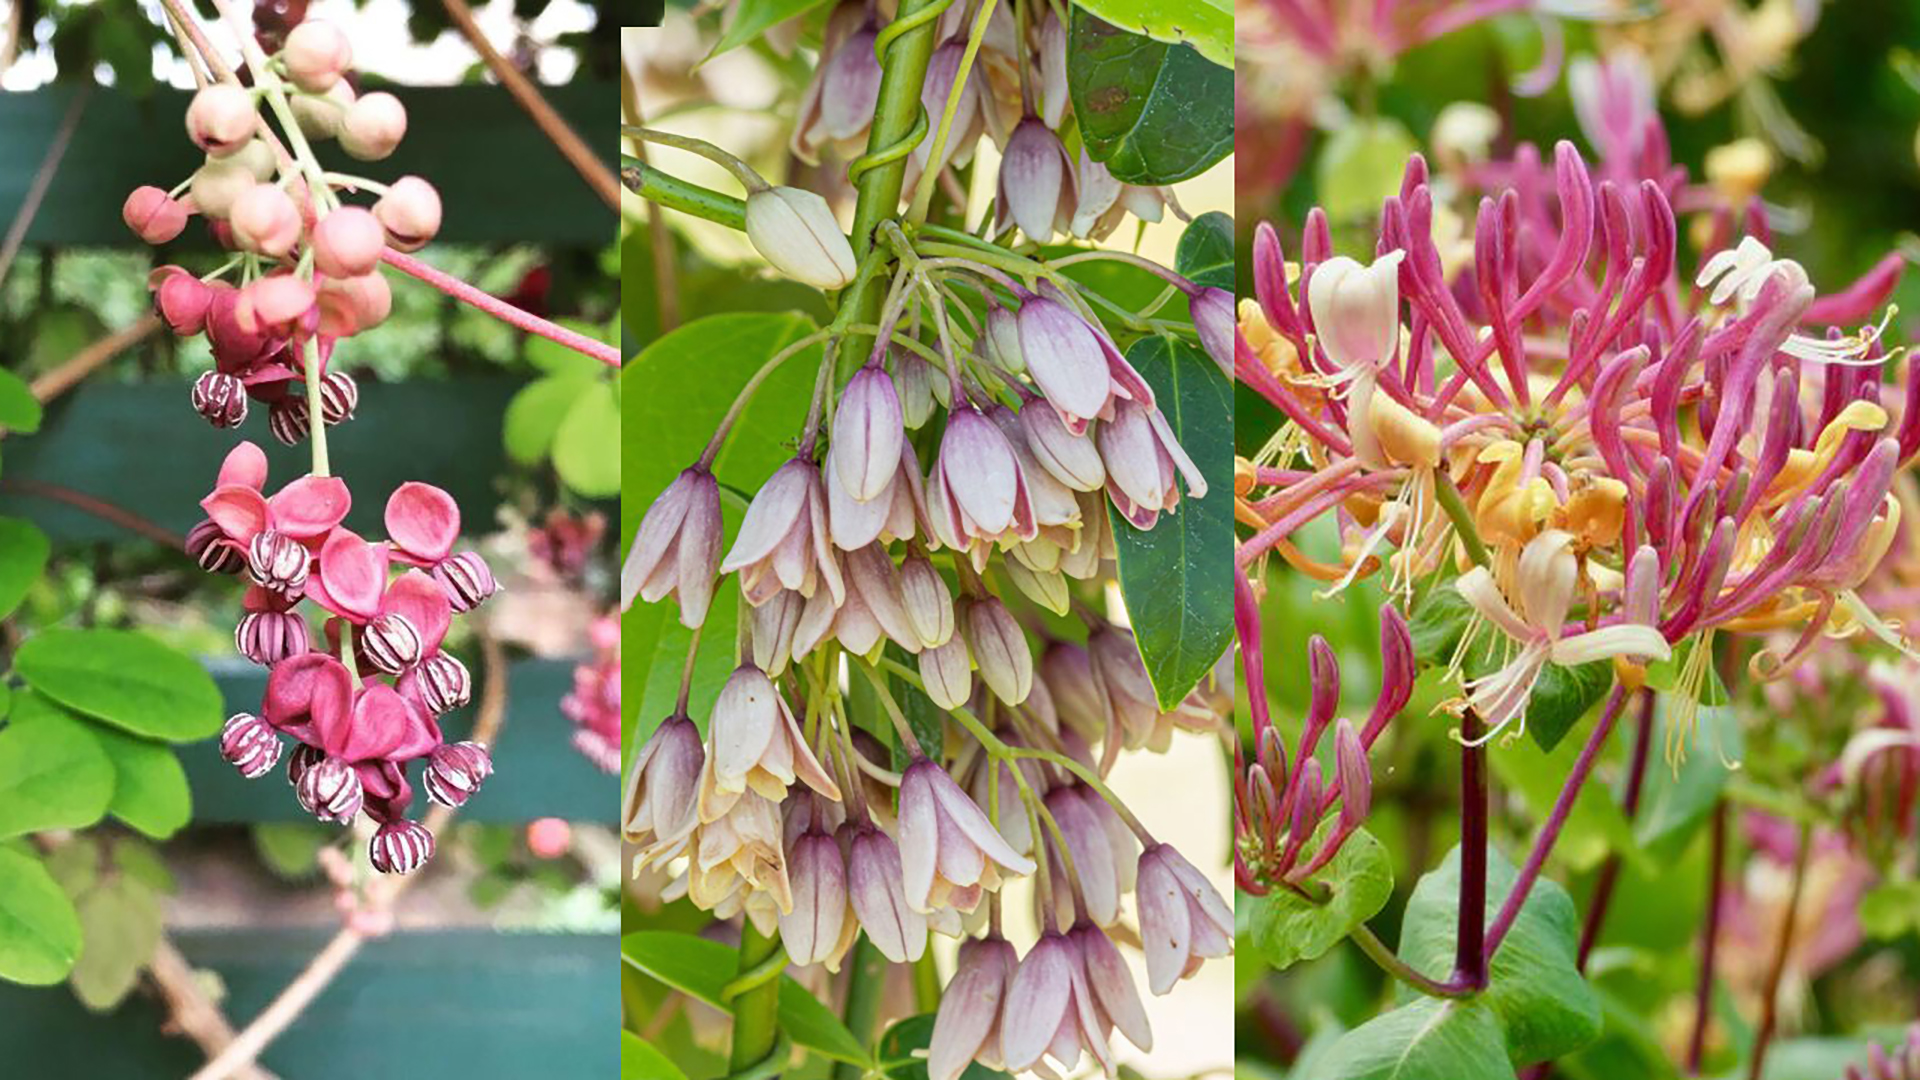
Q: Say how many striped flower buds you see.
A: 14